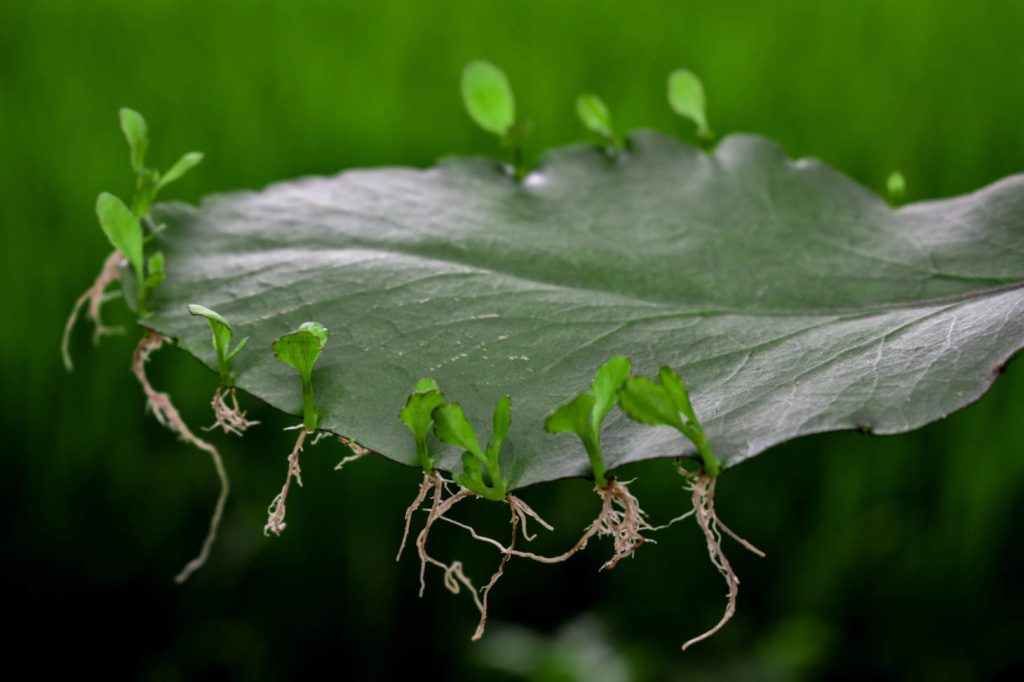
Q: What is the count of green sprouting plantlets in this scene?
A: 12